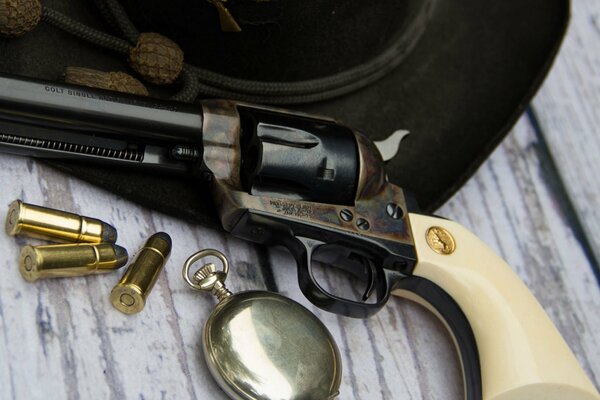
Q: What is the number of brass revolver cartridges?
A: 3